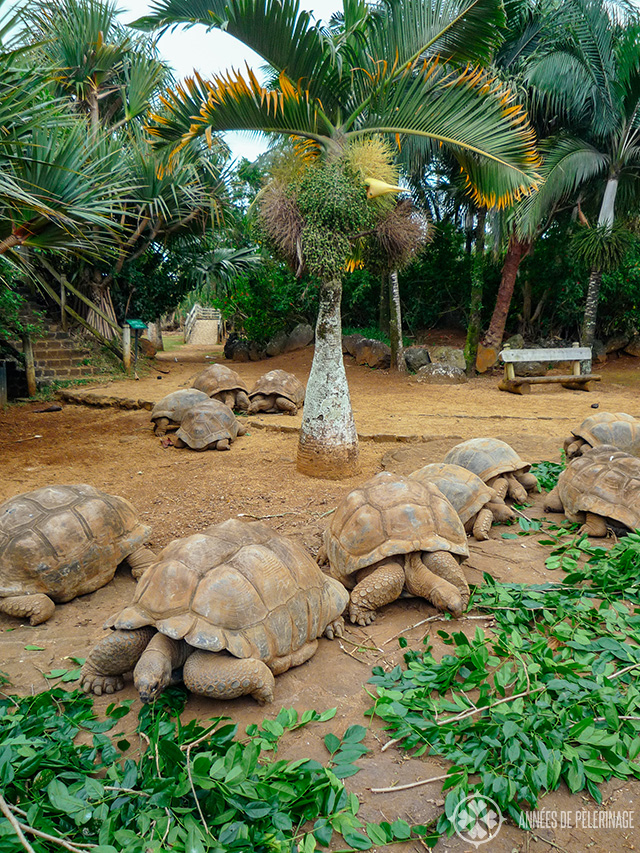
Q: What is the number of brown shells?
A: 11